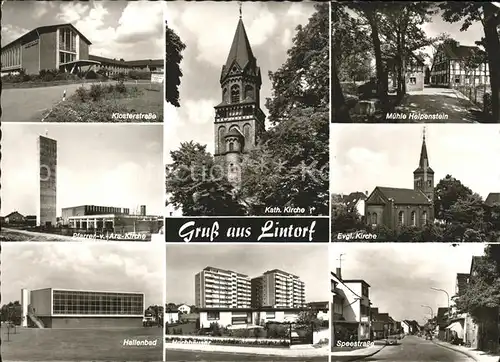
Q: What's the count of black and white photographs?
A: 8